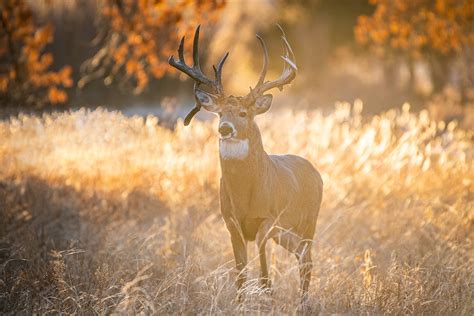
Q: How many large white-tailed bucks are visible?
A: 1